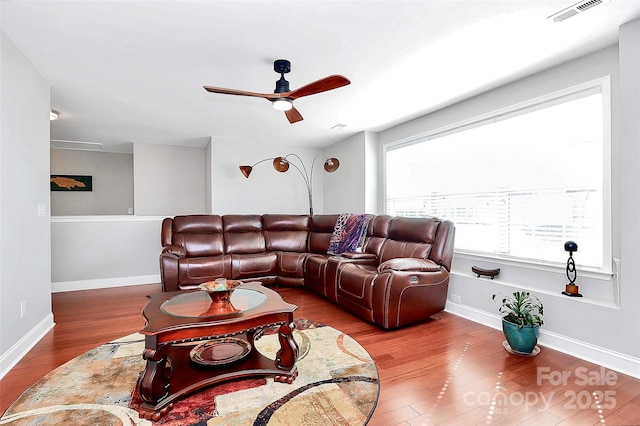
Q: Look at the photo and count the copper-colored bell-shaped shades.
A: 3